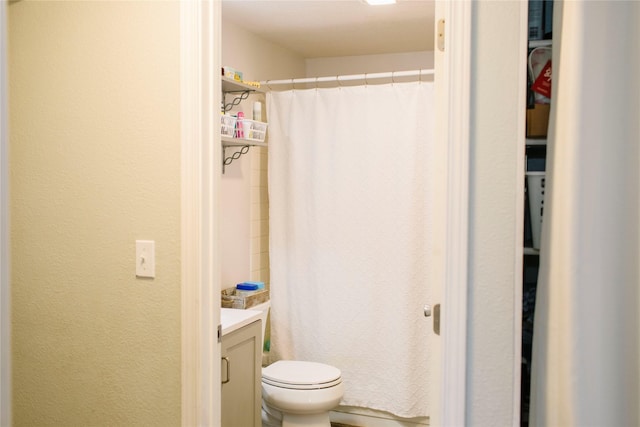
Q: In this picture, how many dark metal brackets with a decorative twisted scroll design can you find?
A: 2